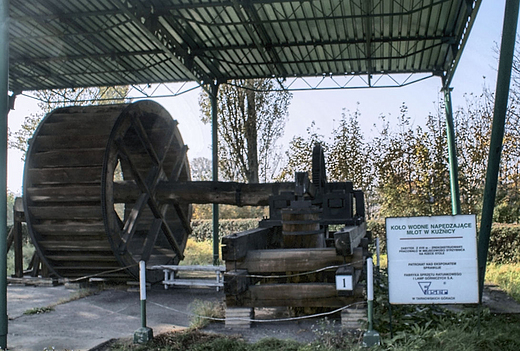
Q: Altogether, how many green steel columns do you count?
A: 4